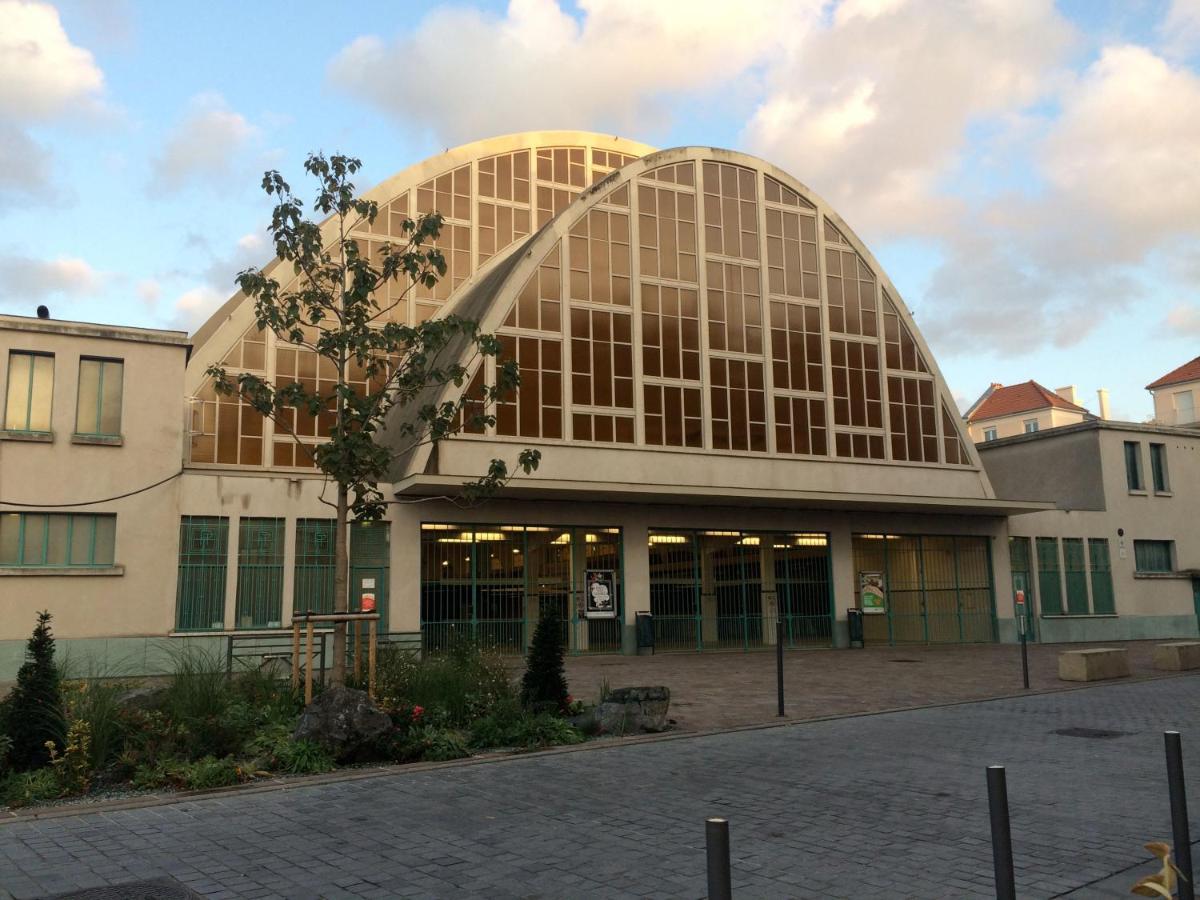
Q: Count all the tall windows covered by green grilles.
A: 6